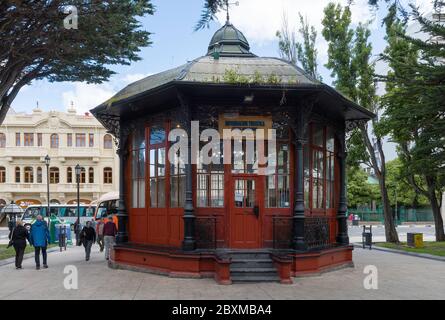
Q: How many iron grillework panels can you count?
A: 3